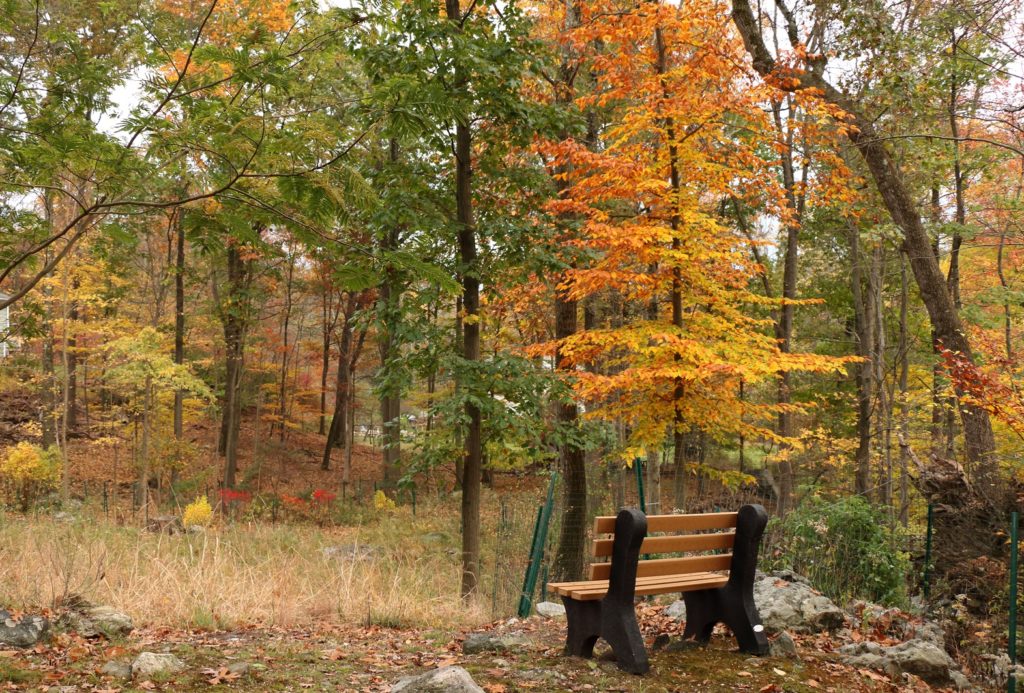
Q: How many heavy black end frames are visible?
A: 2